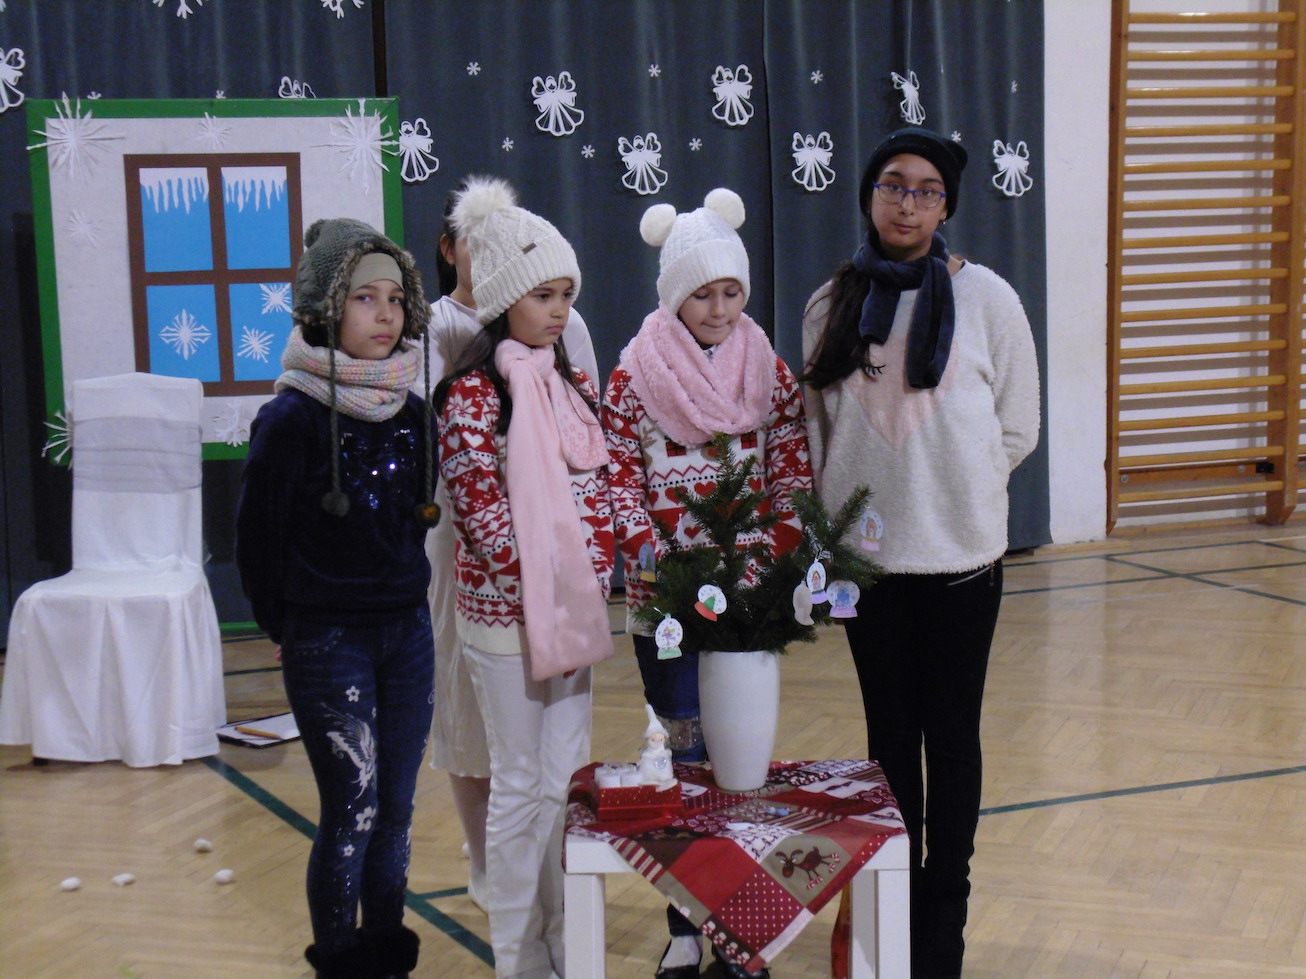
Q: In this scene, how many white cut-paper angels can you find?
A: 9